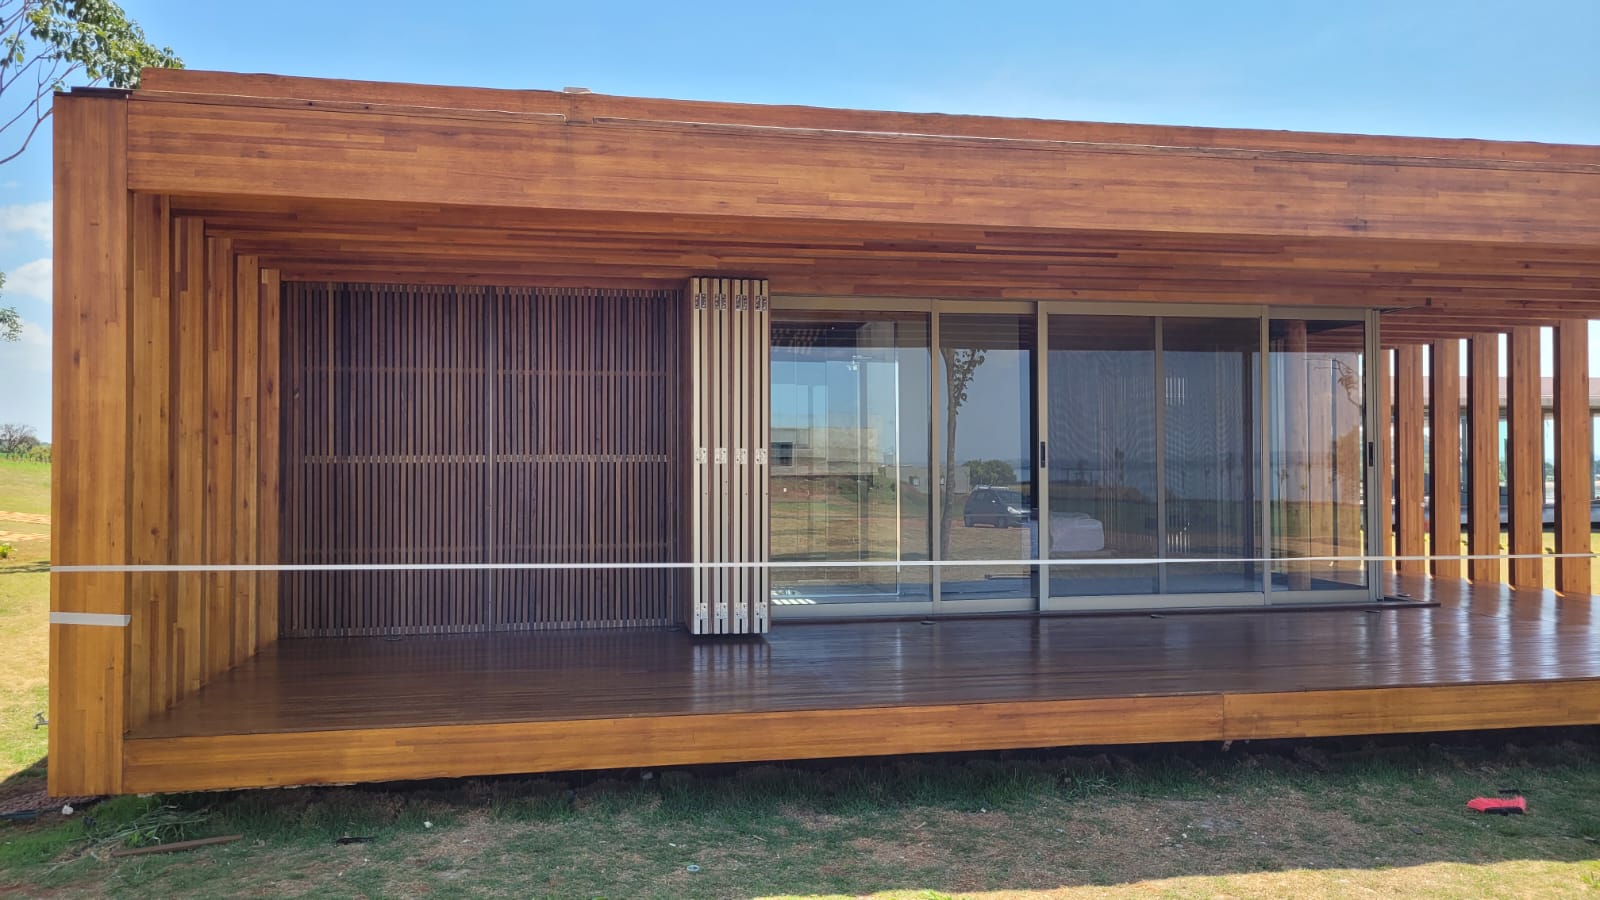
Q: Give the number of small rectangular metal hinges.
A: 12